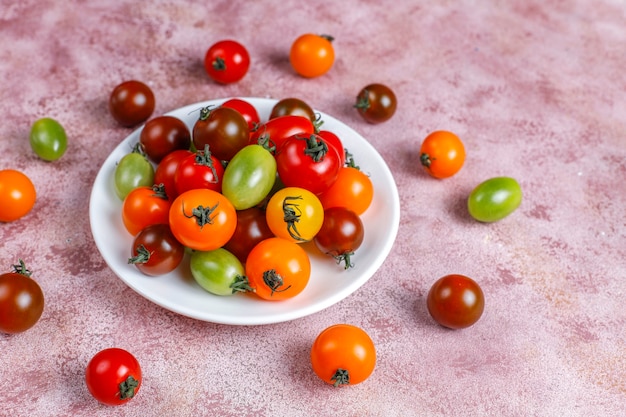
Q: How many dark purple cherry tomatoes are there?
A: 10